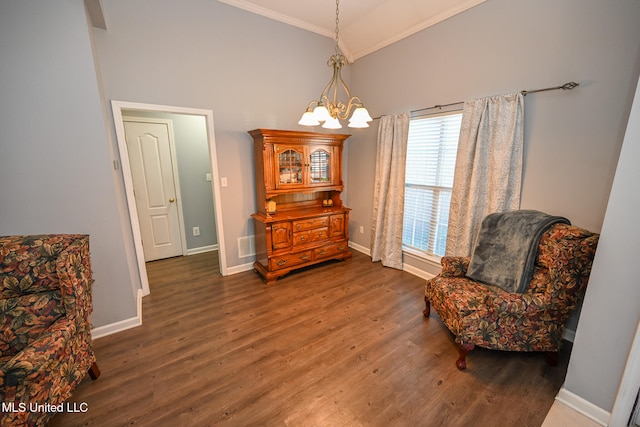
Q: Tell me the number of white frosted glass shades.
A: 5